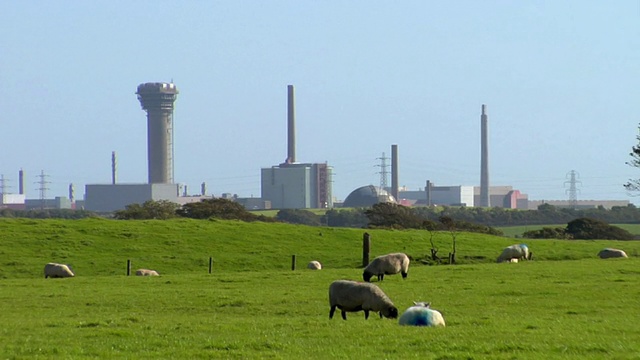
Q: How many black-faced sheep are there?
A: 2